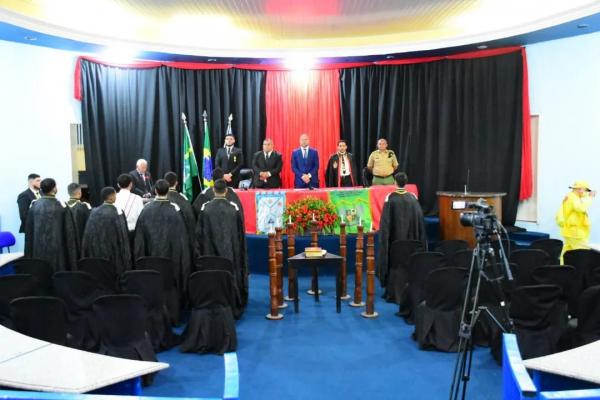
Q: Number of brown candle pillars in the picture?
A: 7